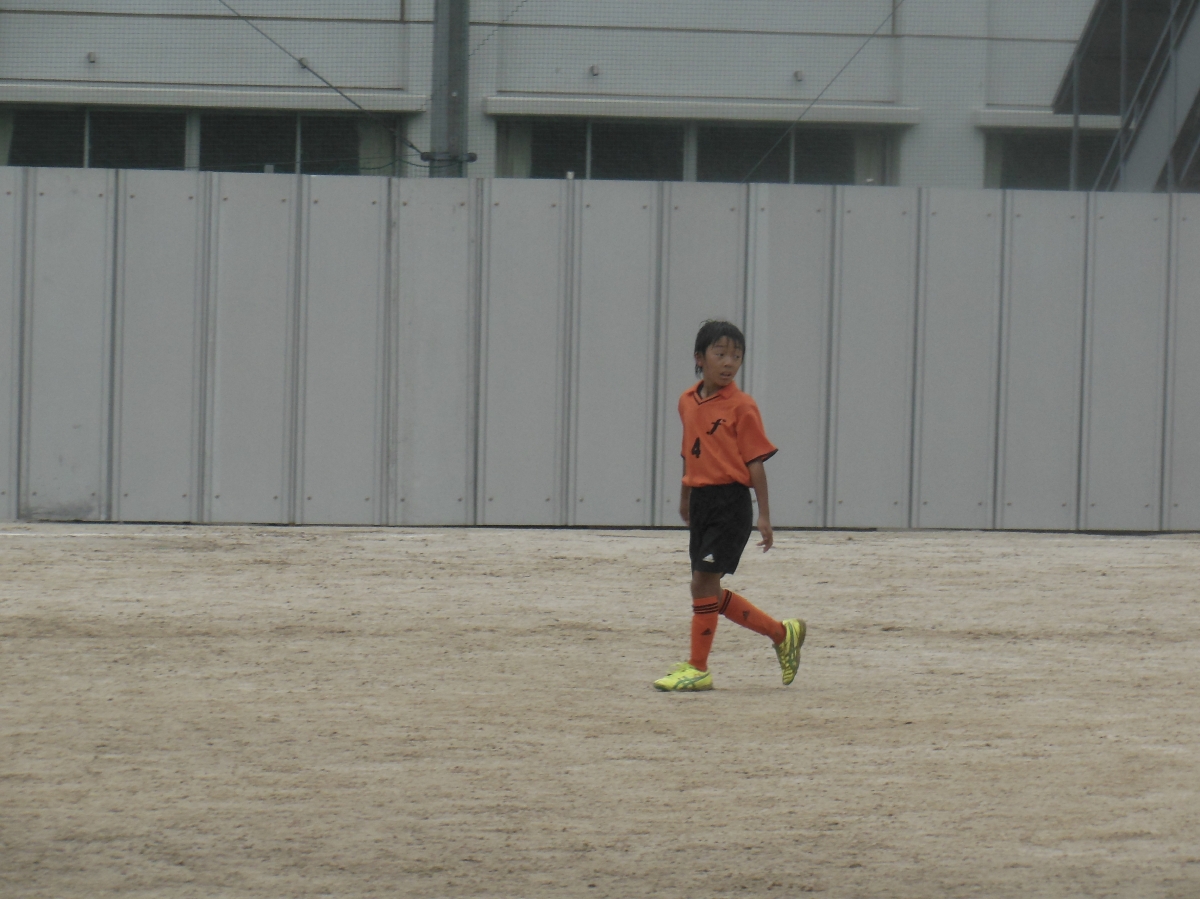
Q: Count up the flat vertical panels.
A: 15